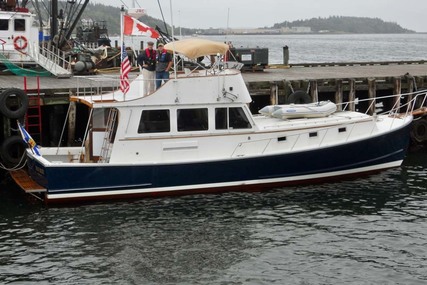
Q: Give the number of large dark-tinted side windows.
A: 3